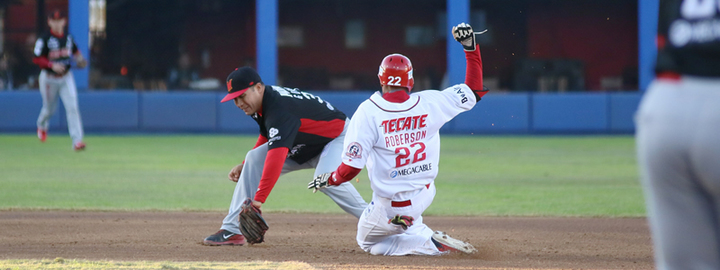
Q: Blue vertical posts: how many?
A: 4